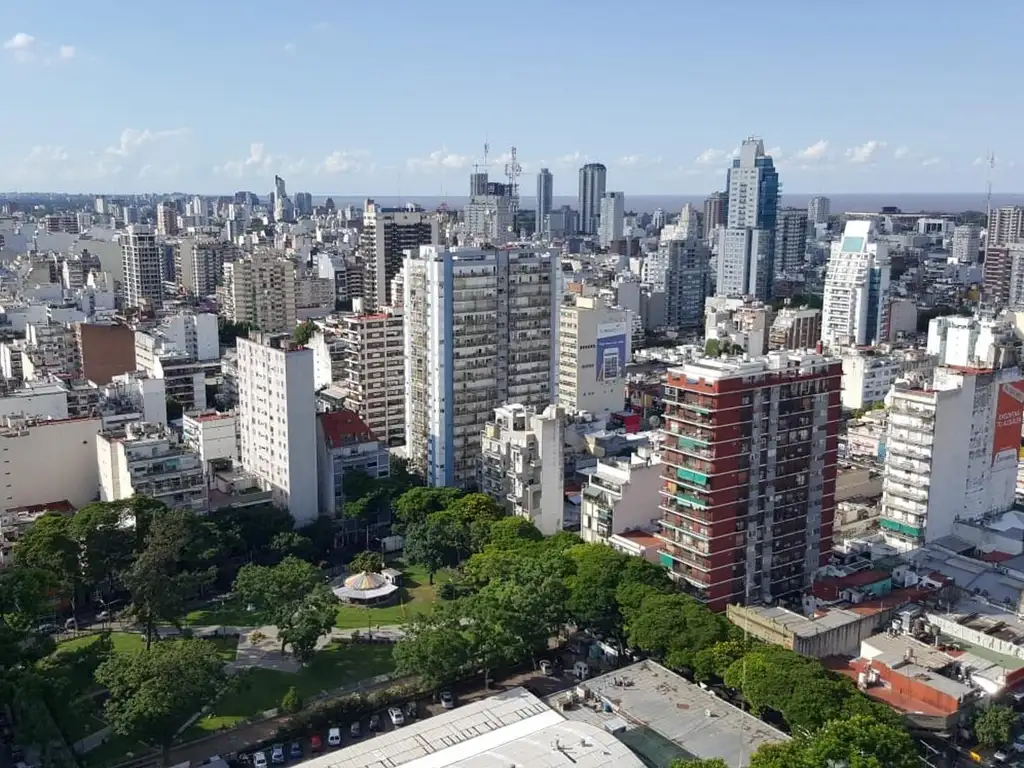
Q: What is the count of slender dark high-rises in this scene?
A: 2